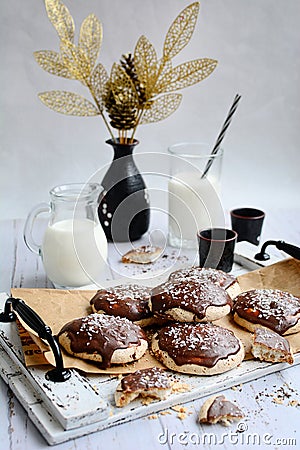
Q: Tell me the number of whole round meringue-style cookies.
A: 6